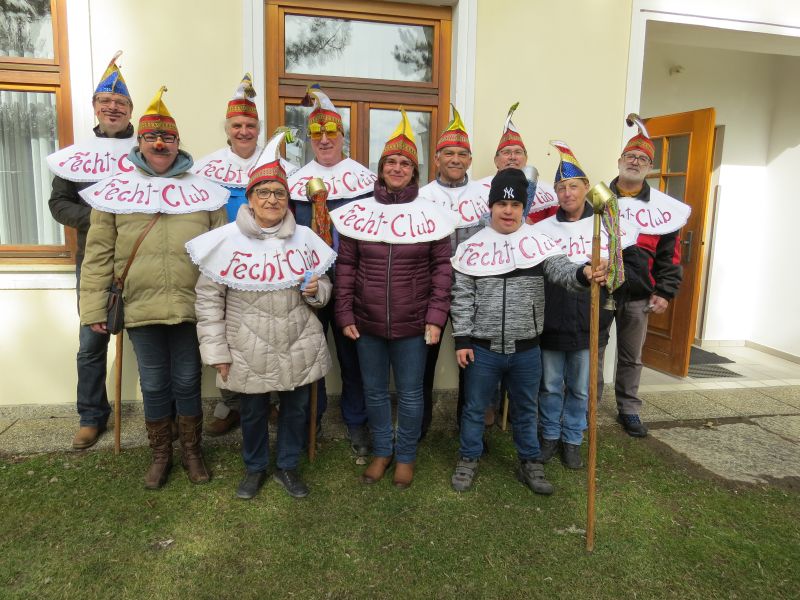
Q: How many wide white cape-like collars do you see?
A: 11